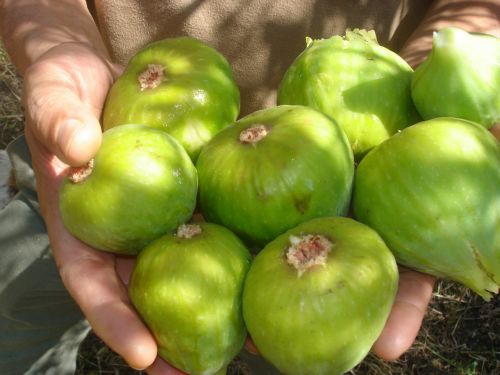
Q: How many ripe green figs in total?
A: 8